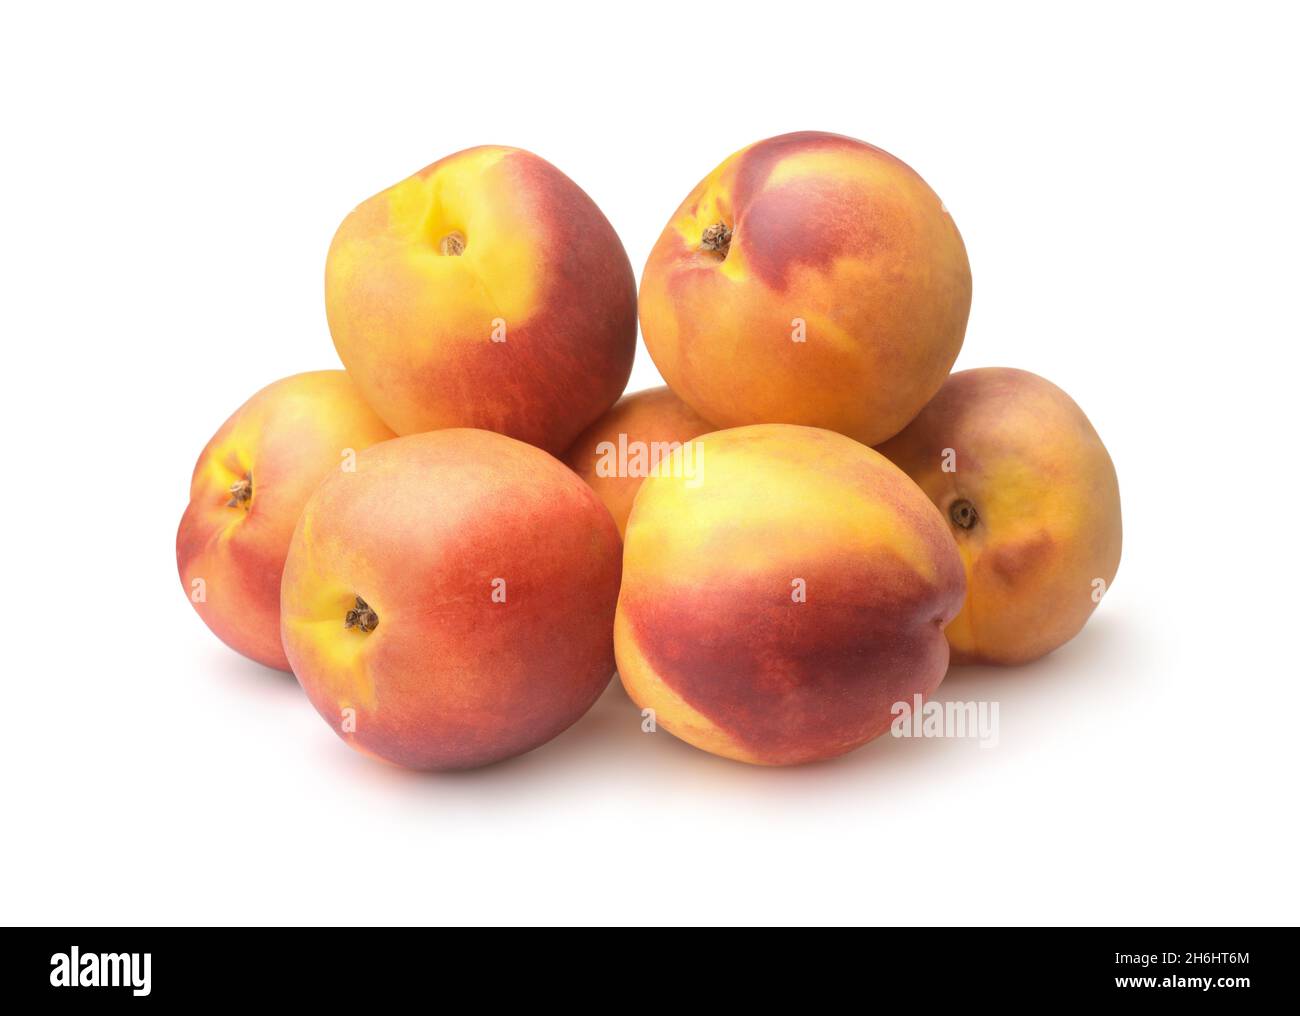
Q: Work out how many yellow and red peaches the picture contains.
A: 7